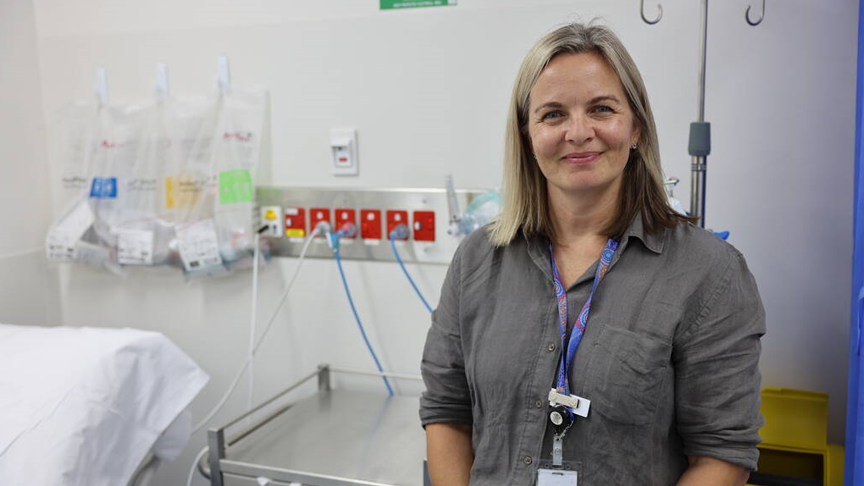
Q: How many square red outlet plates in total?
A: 6